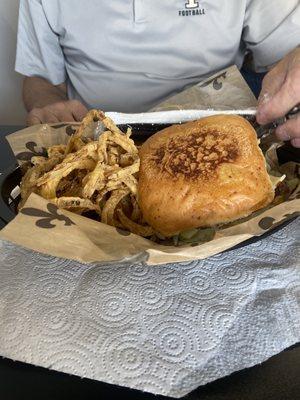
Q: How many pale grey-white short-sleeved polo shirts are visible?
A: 1